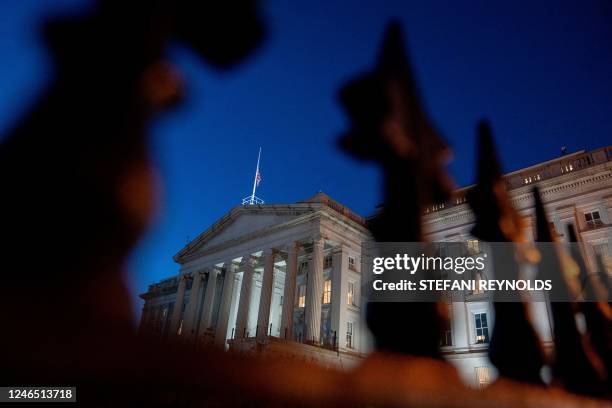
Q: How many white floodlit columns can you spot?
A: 8